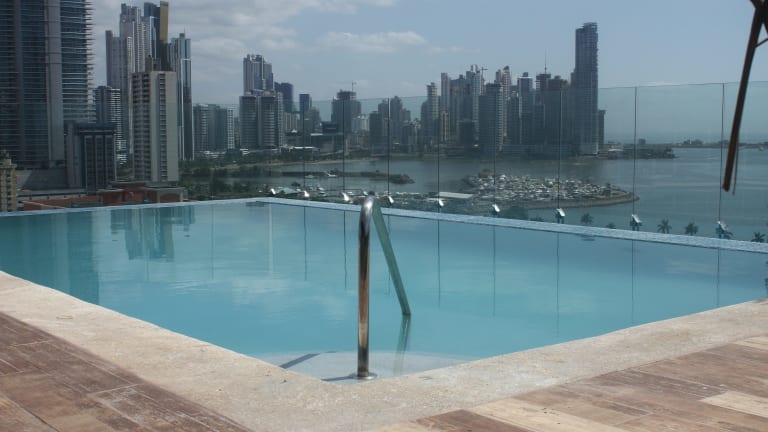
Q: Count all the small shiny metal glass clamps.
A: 9